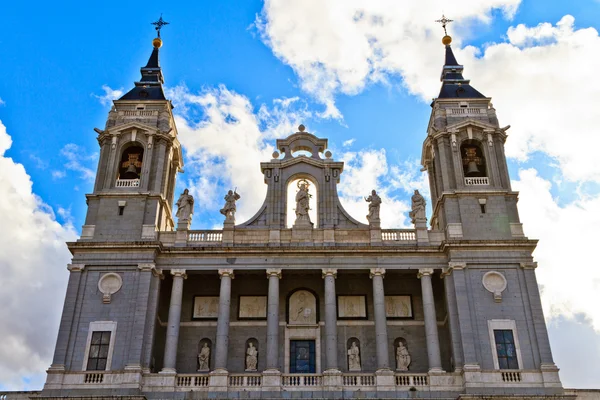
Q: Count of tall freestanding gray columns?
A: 6